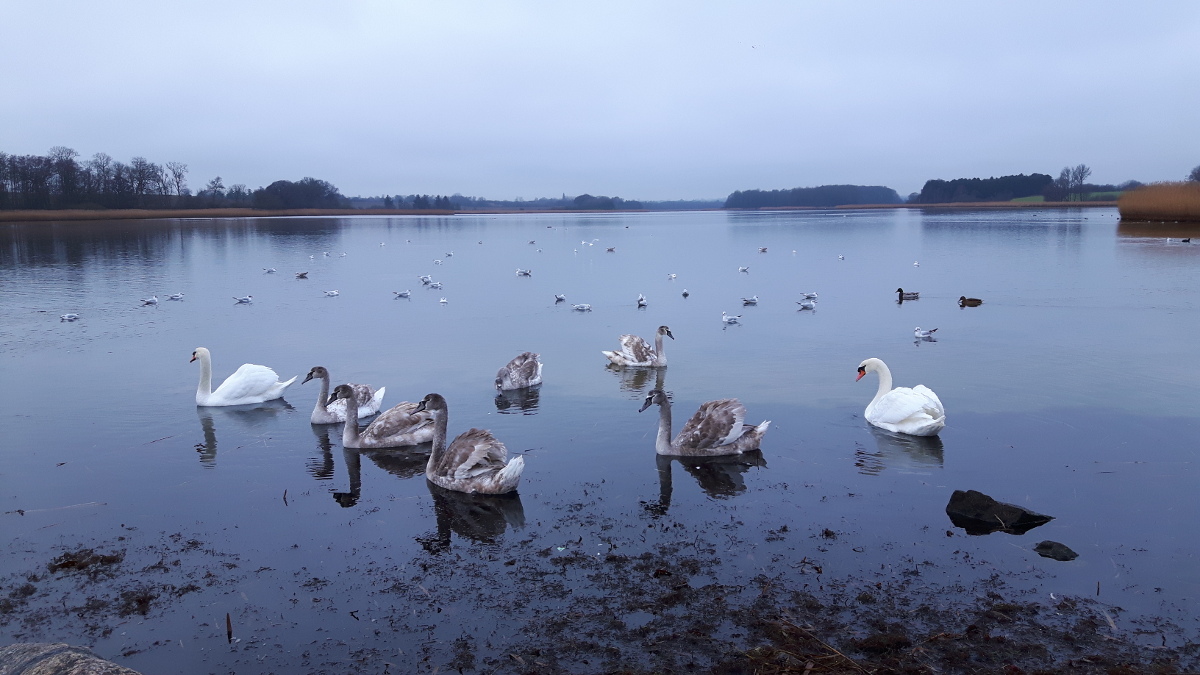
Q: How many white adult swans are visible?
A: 2